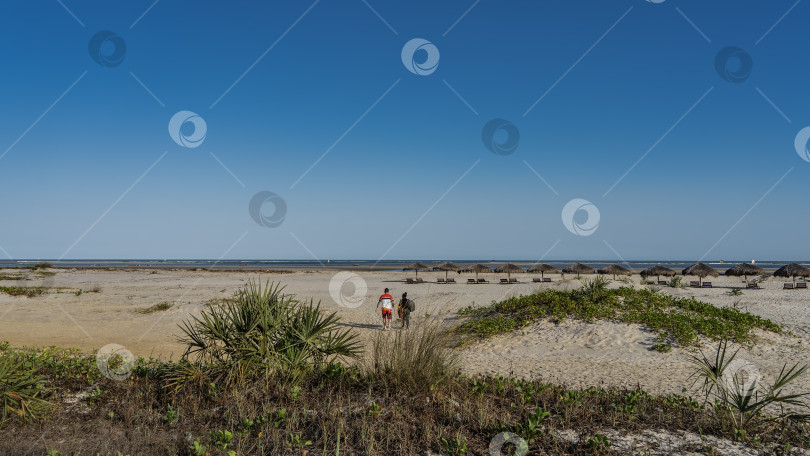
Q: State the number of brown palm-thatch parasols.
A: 11